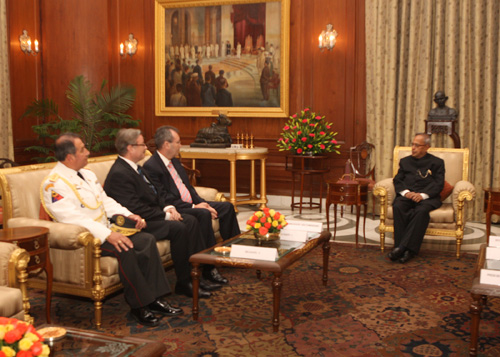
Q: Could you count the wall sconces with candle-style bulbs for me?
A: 3